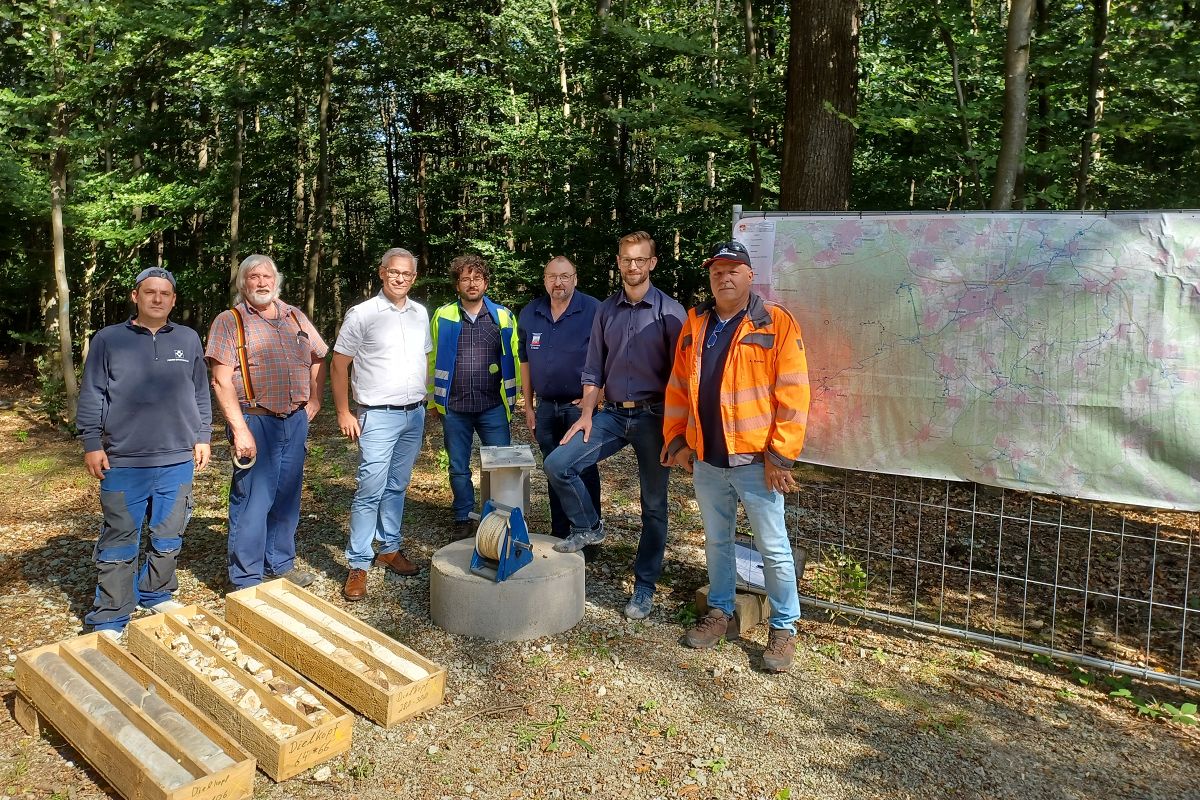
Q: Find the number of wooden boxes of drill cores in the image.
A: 3